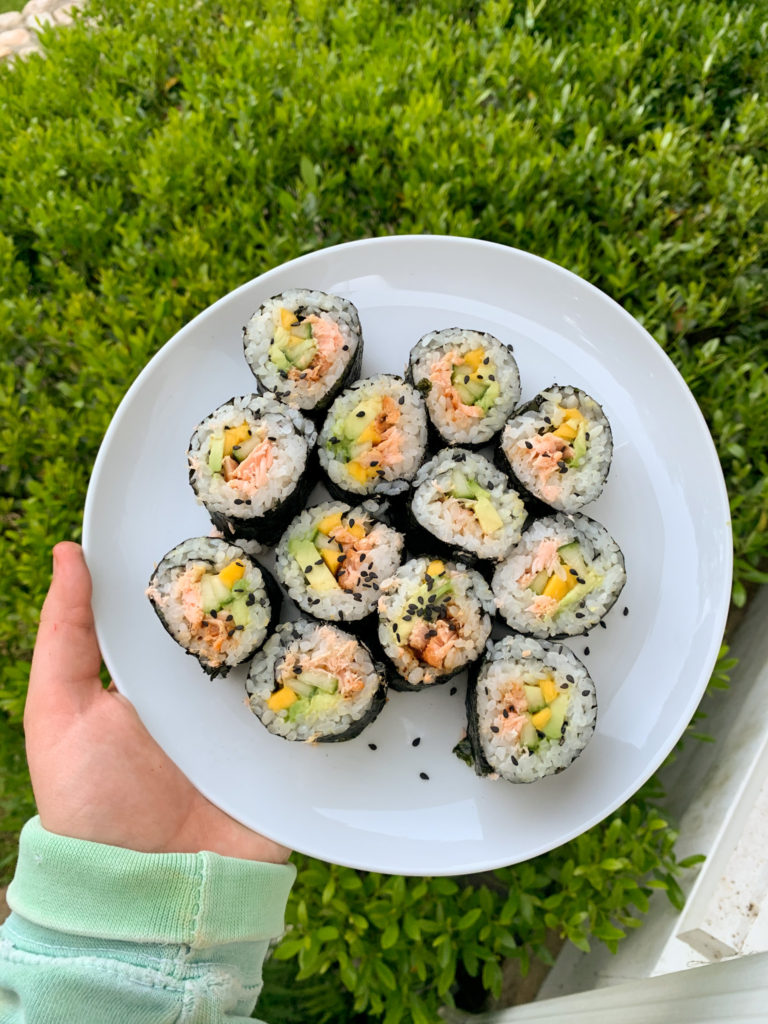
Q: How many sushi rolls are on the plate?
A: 12